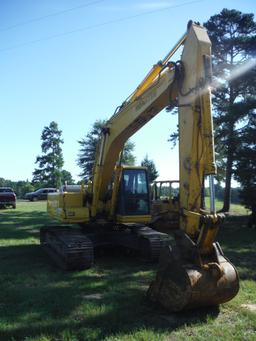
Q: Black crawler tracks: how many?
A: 2